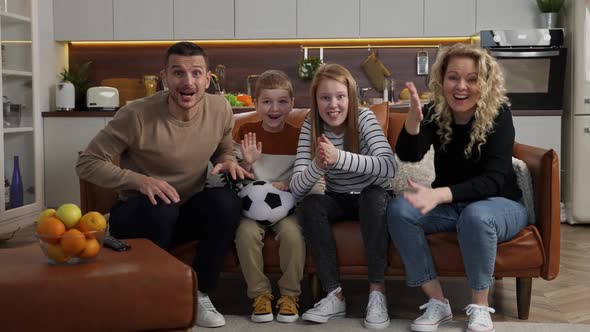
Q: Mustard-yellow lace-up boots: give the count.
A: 2